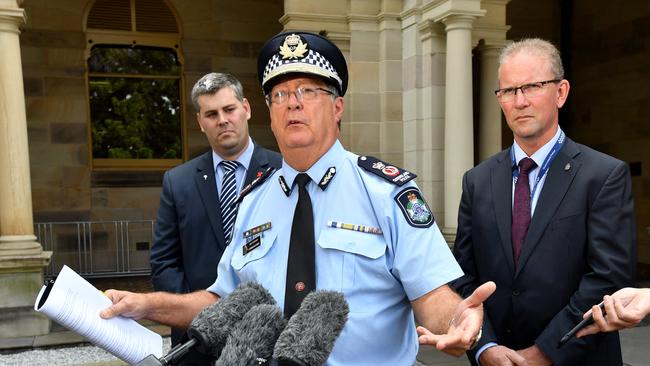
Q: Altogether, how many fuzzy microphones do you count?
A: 3